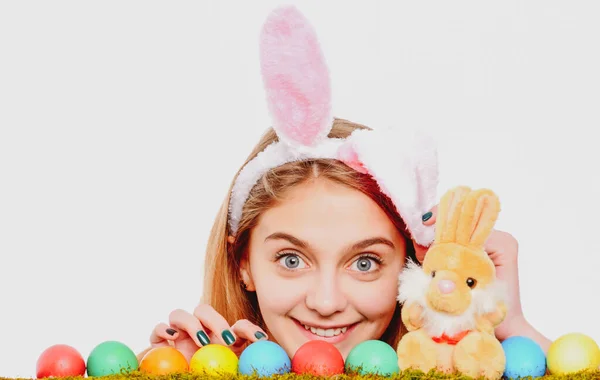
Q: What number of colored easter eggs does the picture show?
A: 9